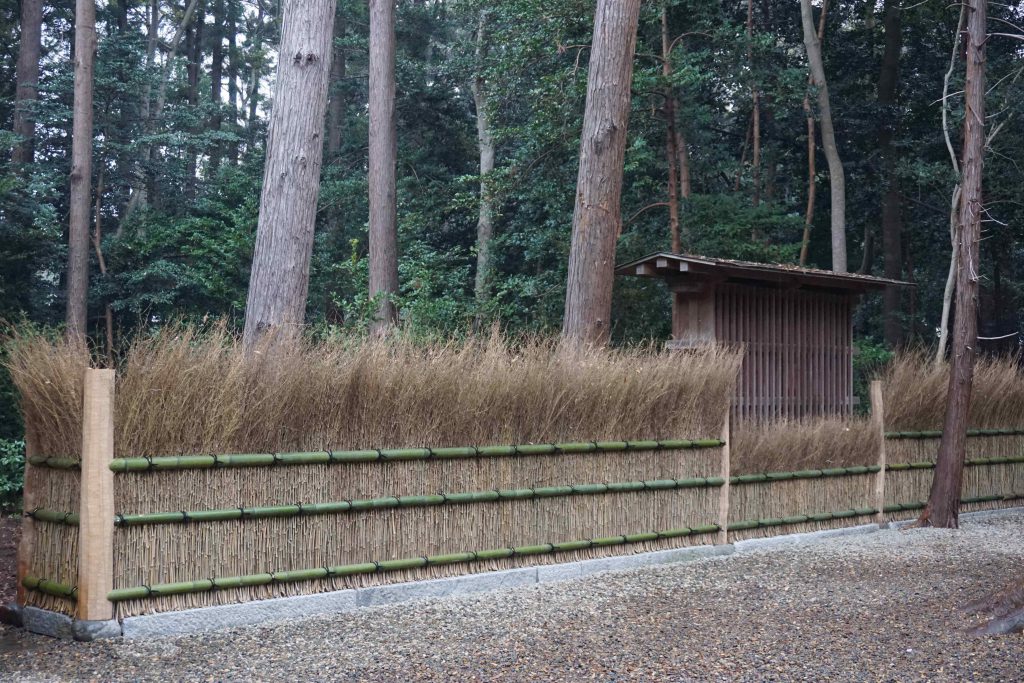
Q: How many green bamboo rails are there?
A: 11